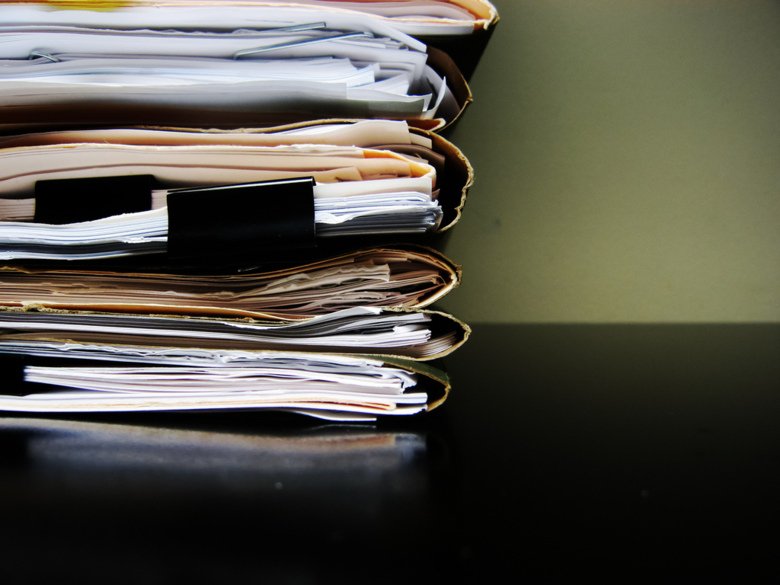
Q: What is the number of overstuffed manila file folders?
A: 6